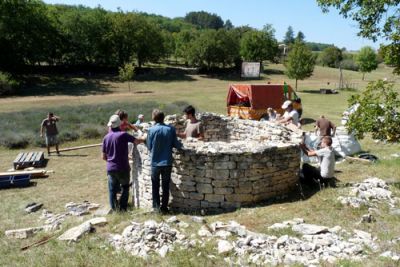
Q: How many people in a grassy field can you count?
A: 10